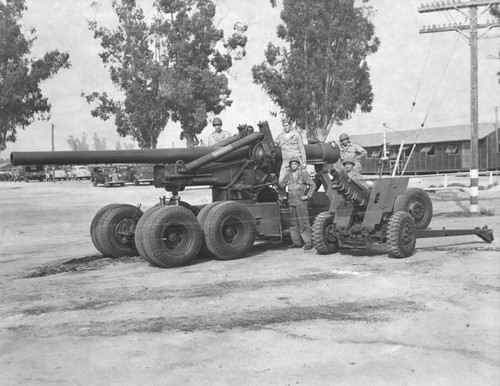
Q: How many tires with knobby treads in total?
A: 2